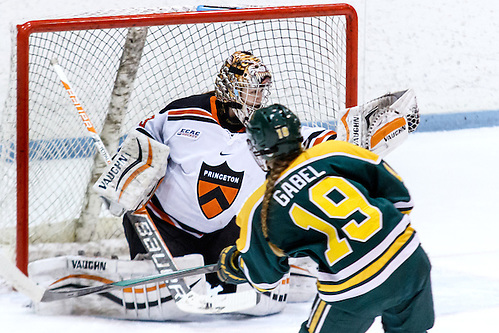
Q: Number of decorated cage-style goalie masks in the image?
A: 1